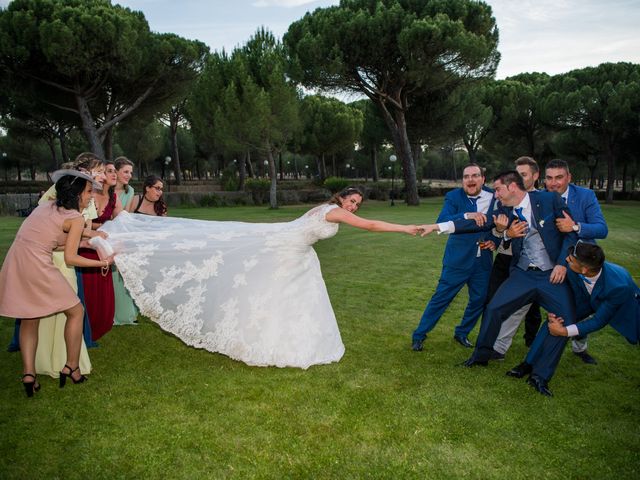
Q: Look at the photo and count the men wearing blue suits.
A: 4